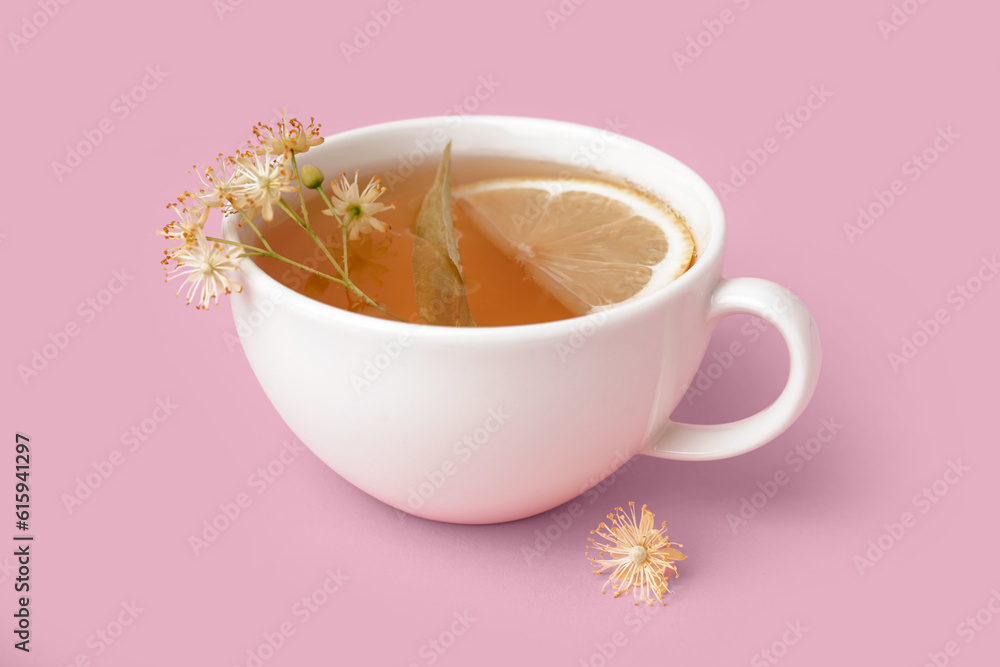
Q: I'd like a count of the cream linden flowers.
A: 7